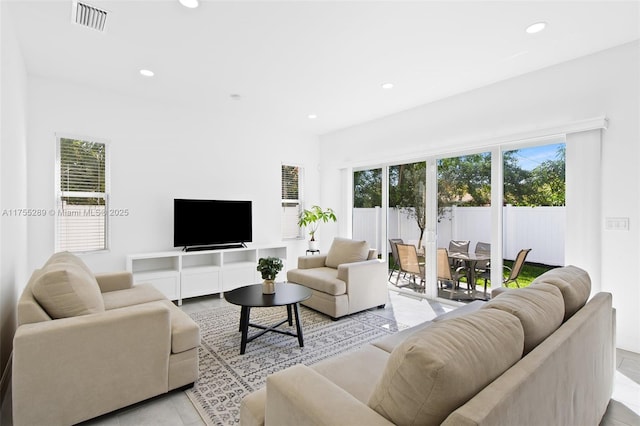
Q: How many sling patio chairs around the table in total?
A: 6